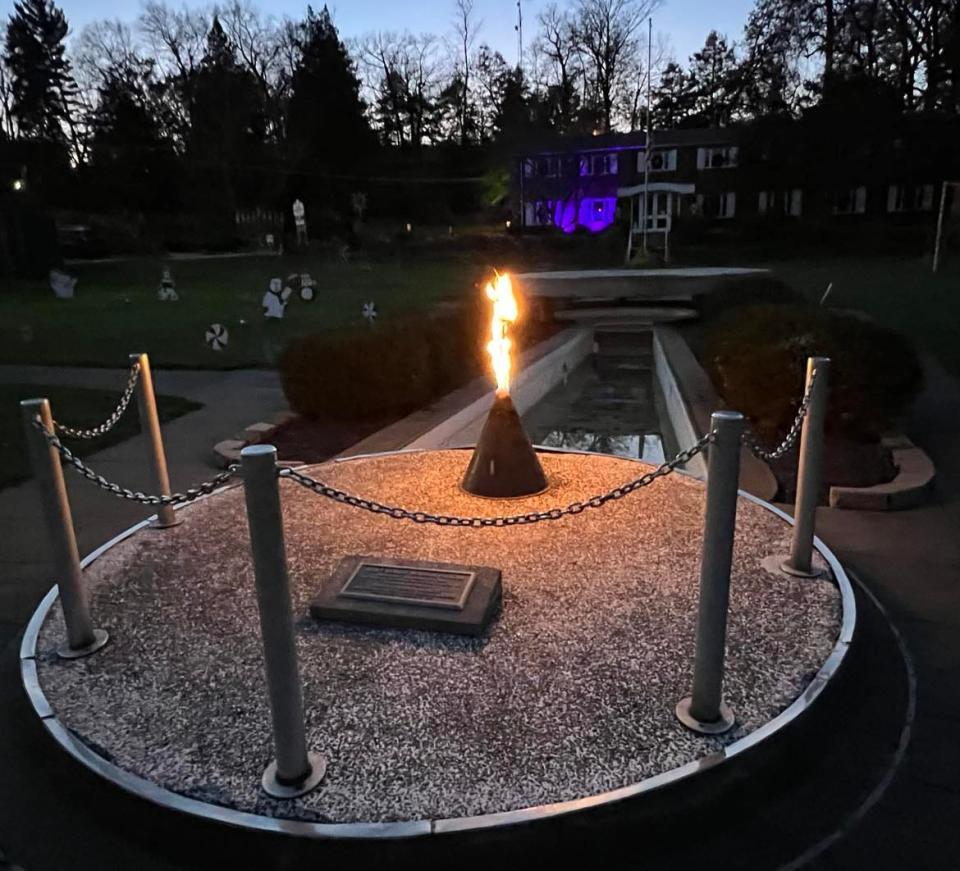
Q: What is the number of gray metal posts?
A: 5